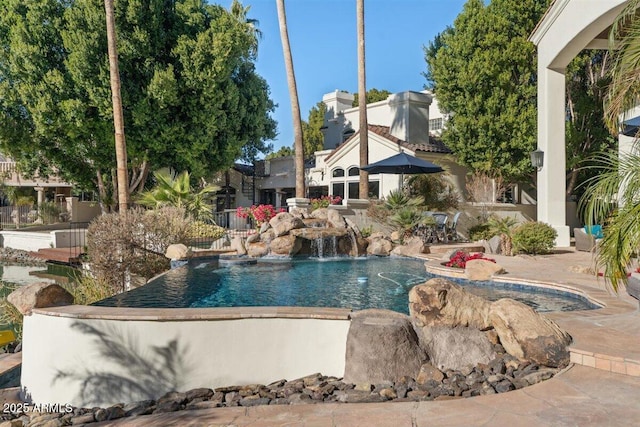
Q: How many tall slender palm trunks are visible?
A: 3